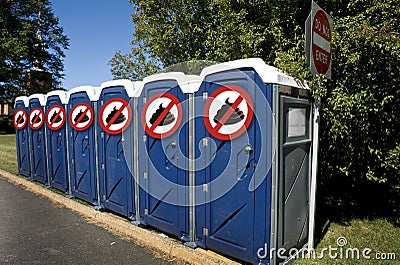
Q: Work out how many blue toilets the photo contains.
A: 7